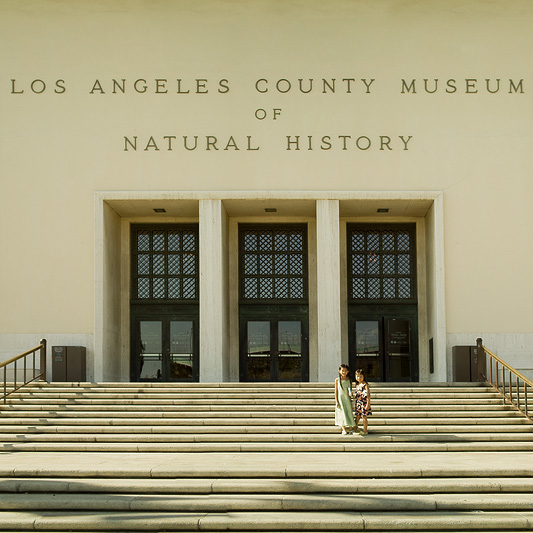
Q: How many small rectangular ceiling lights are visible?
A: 3